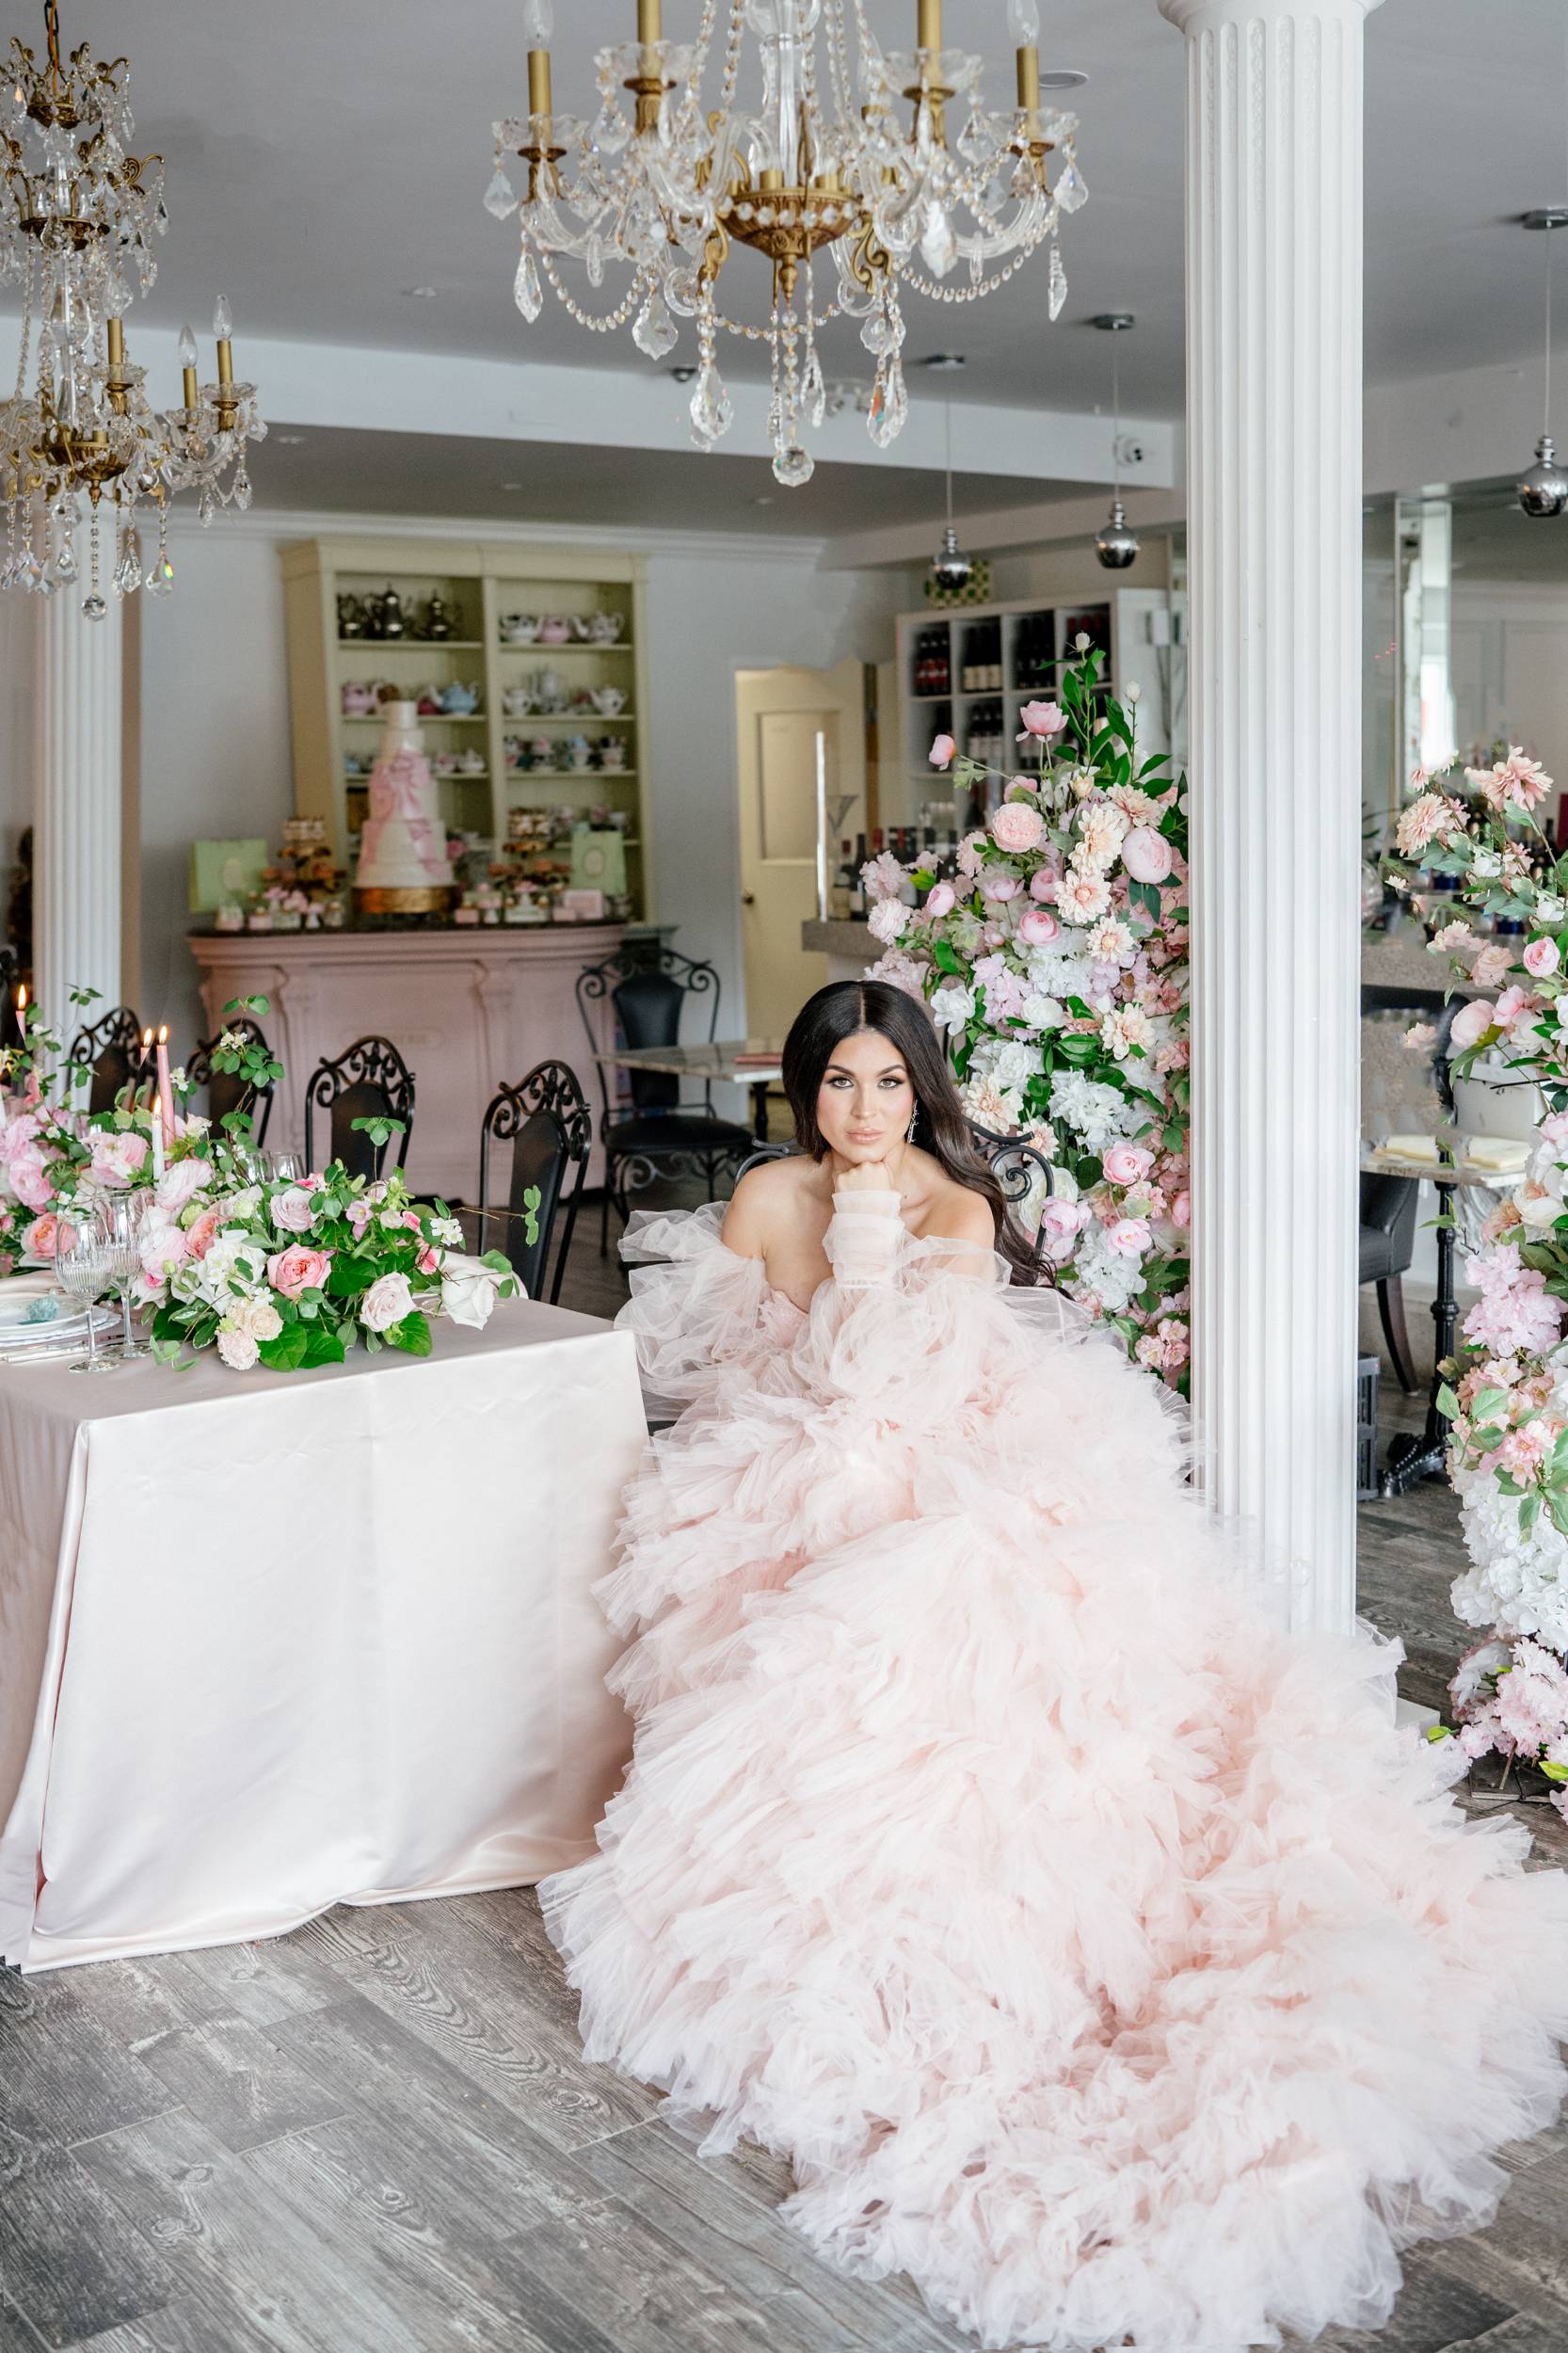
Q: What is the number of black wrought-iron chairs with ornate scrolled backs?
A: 6